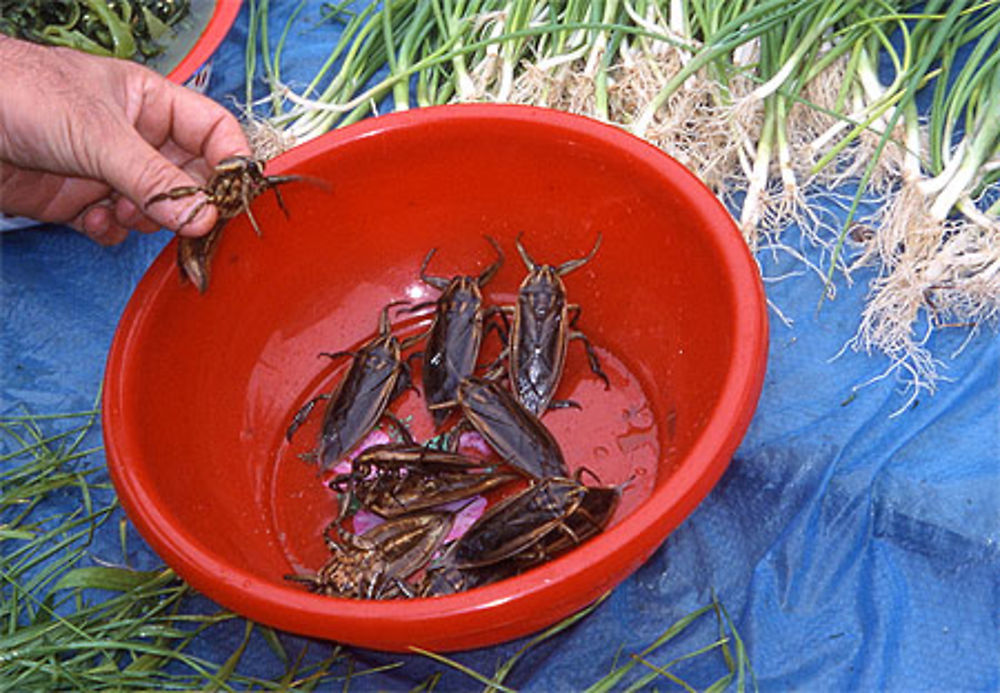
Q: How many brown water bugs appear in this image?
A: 9